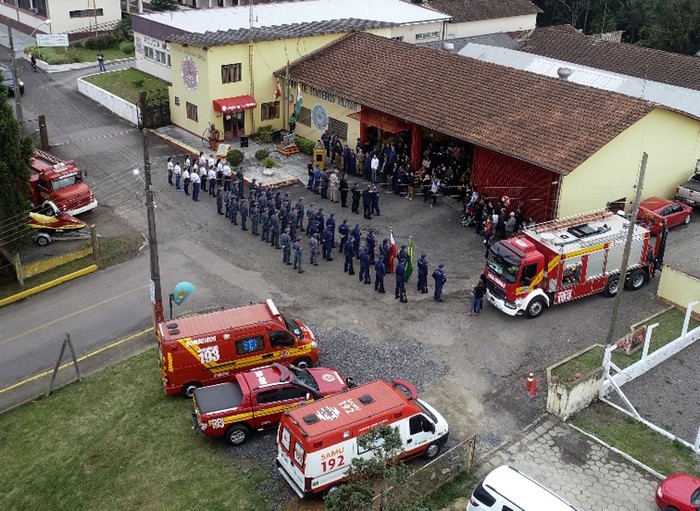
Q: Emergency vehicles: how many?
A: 5